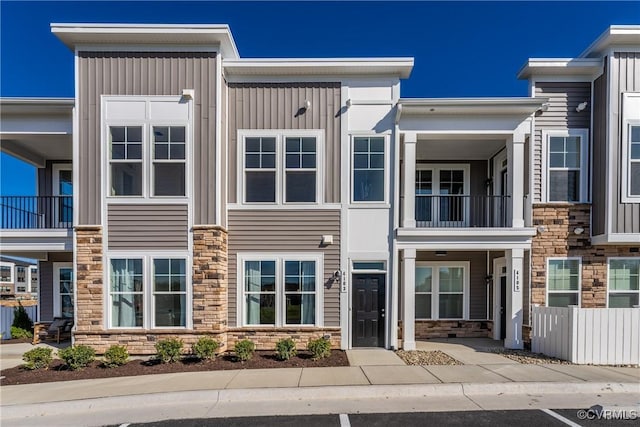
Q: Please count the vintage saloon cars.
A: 0